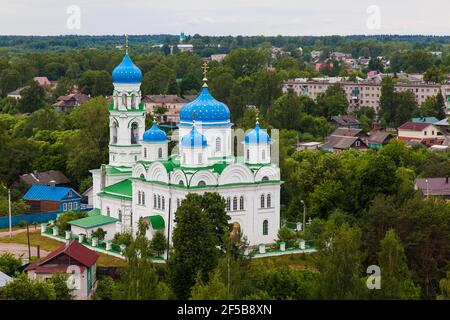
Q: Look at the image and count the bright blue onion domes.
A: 5